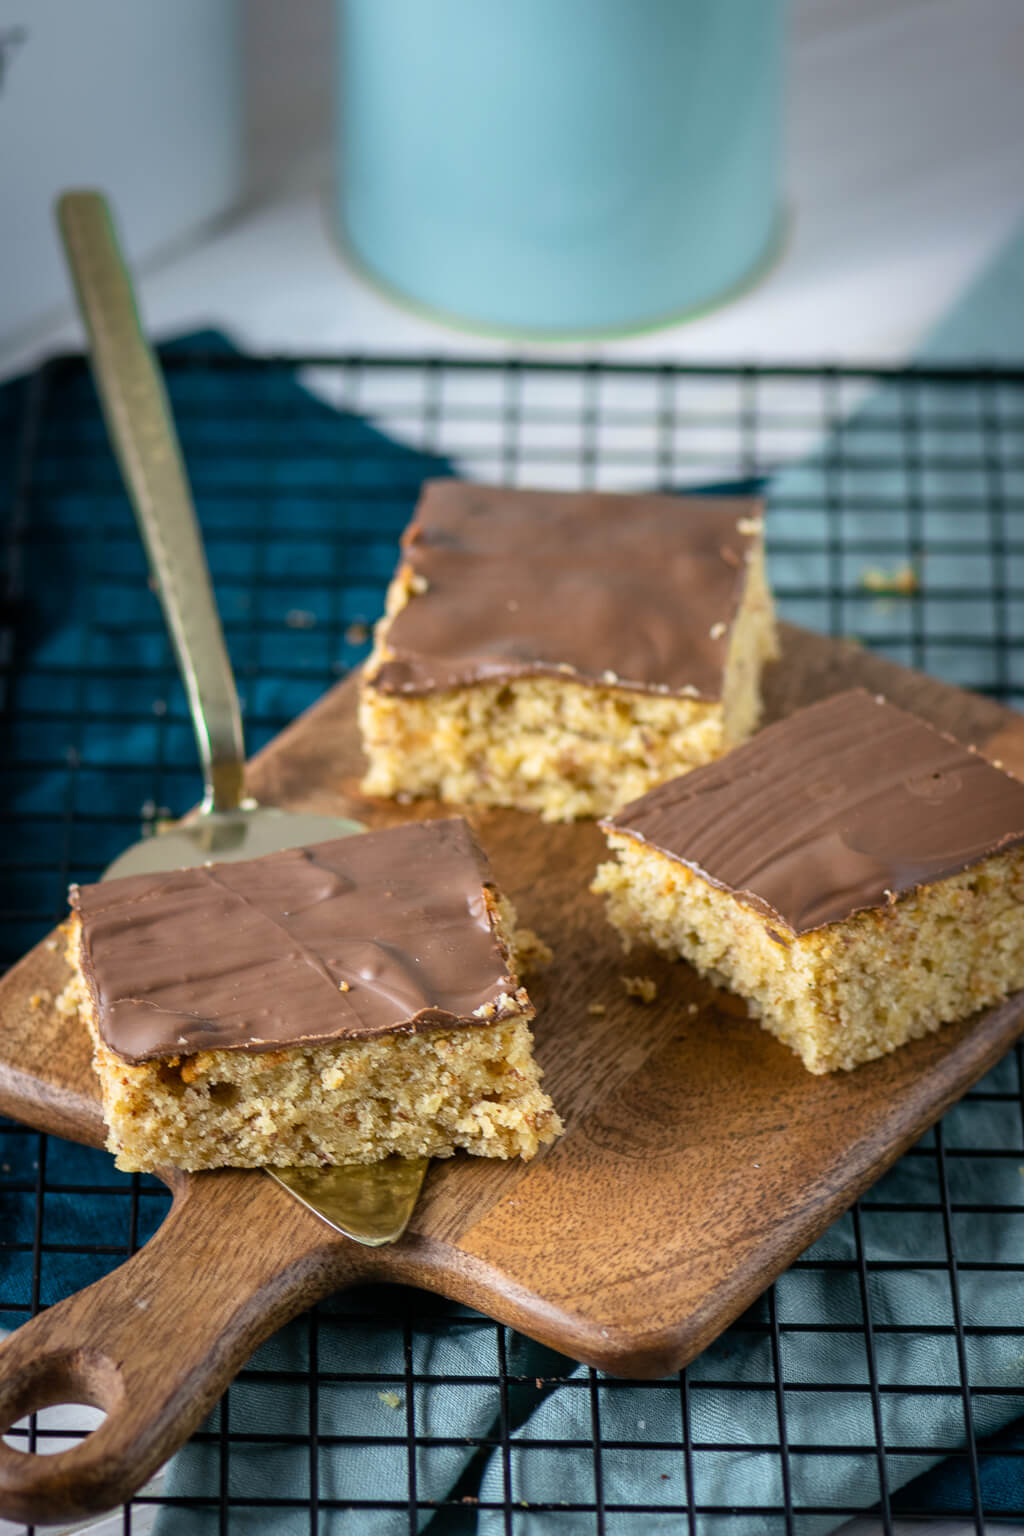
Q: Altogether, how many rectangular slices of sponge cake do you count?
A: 3